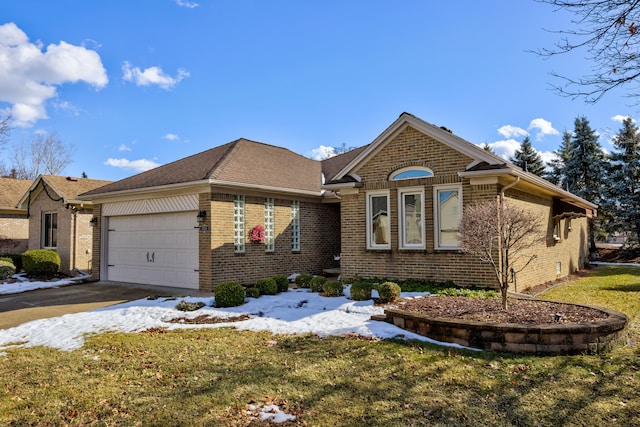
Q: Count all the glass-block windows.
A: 3